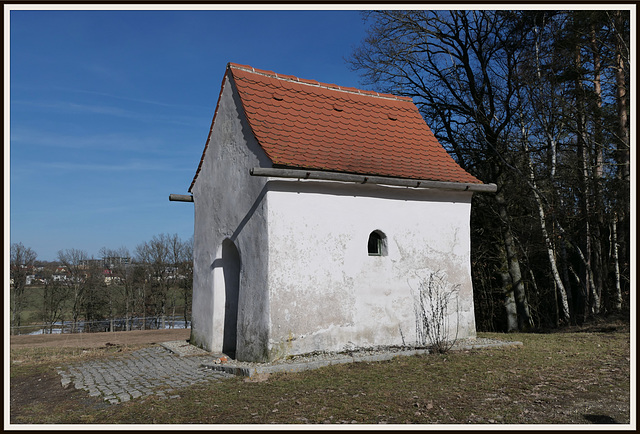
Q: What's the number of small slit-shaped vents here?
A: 3